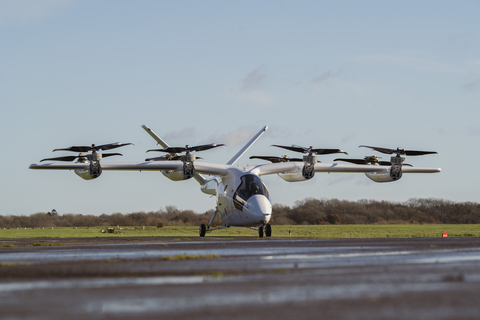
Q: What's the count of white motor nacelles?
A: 4